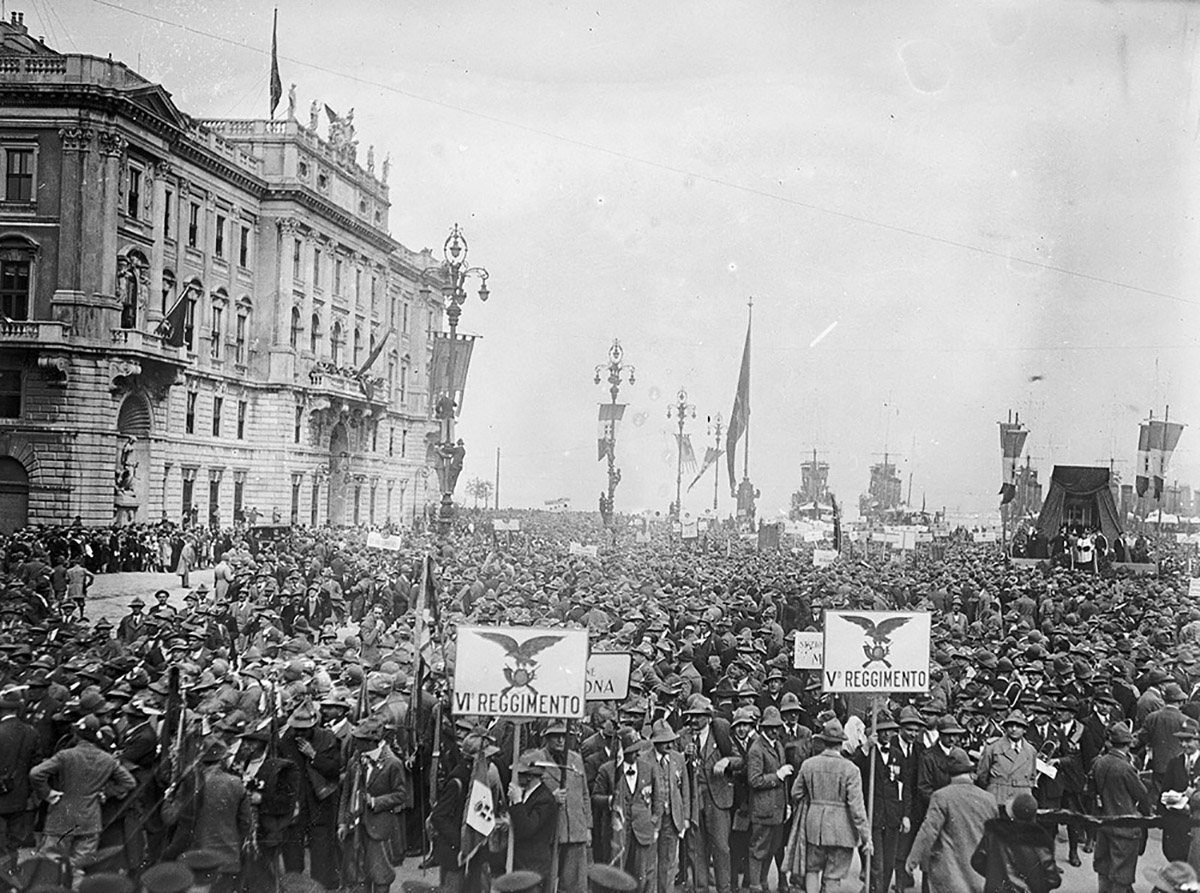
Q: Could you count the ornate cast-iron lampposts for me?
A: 4